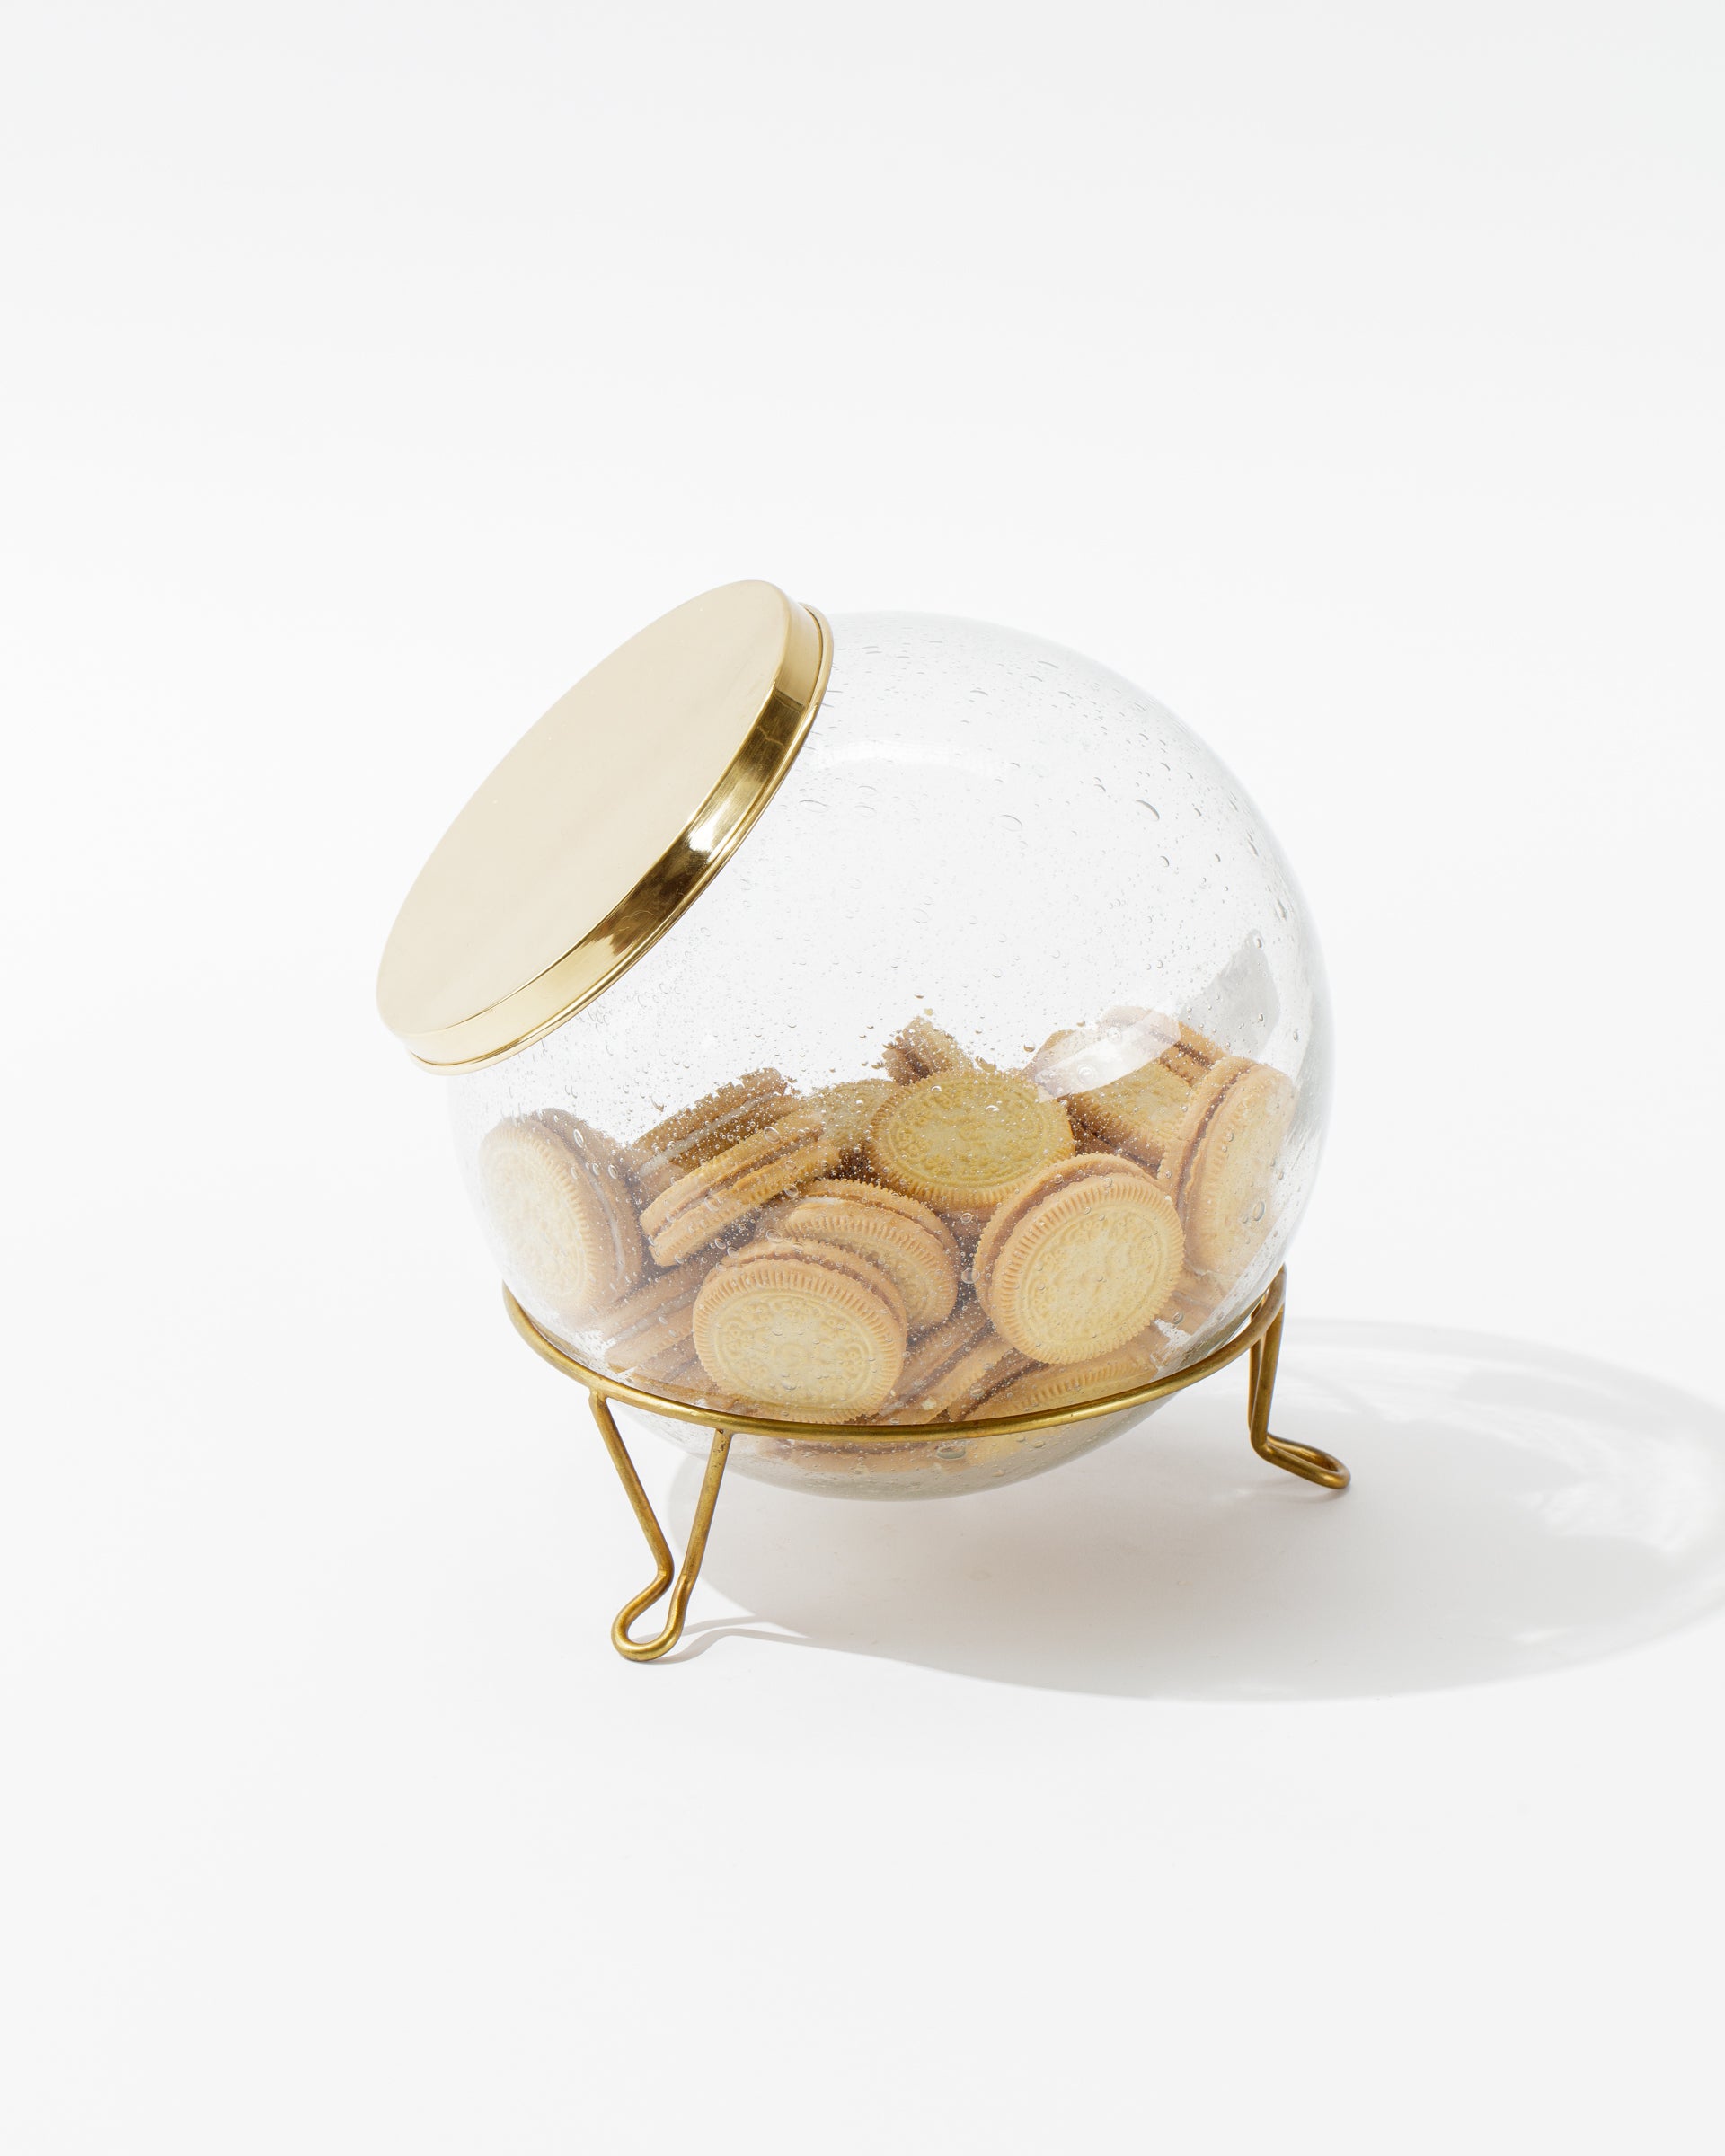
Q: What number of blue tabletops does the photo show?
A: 0